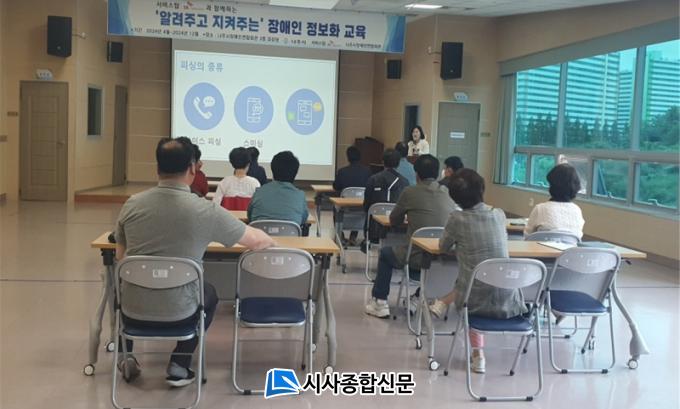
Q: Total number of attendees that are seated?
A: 13